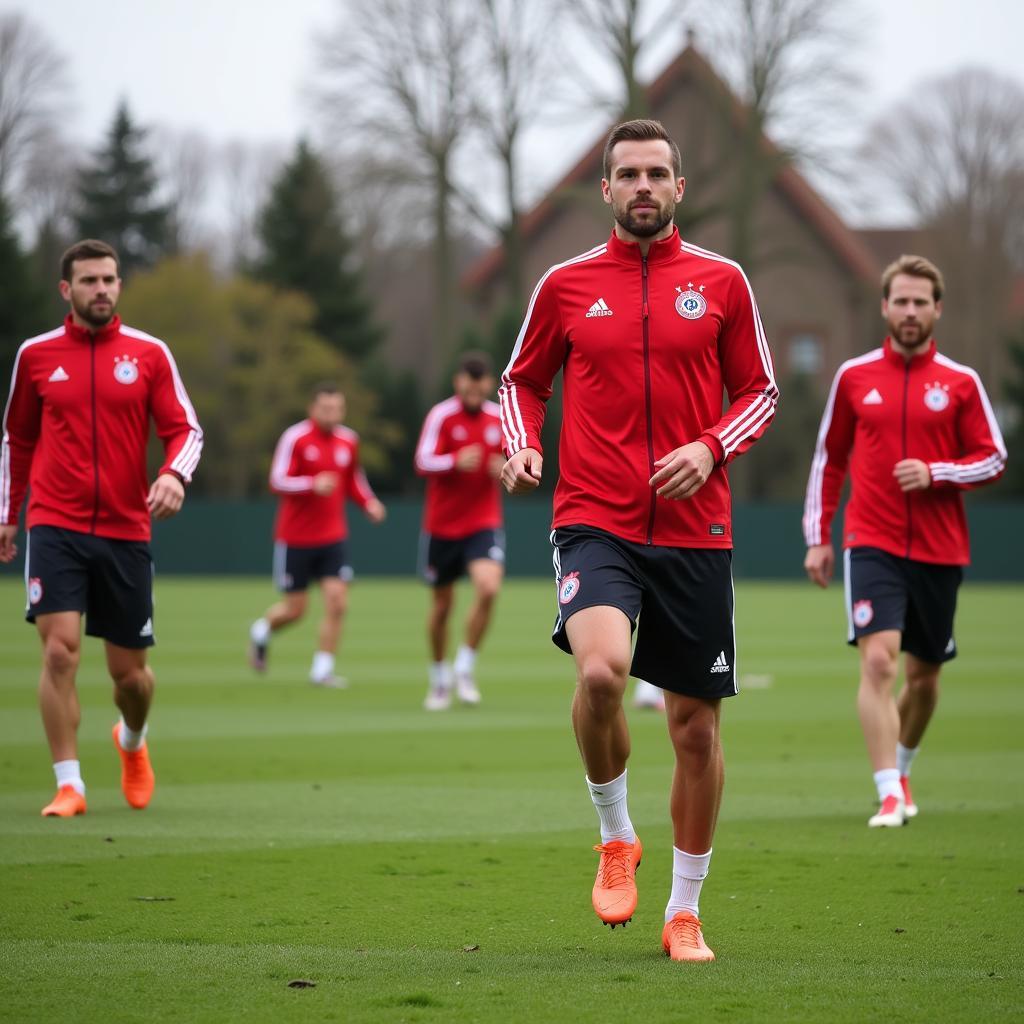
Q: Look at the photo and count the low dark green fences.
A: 1